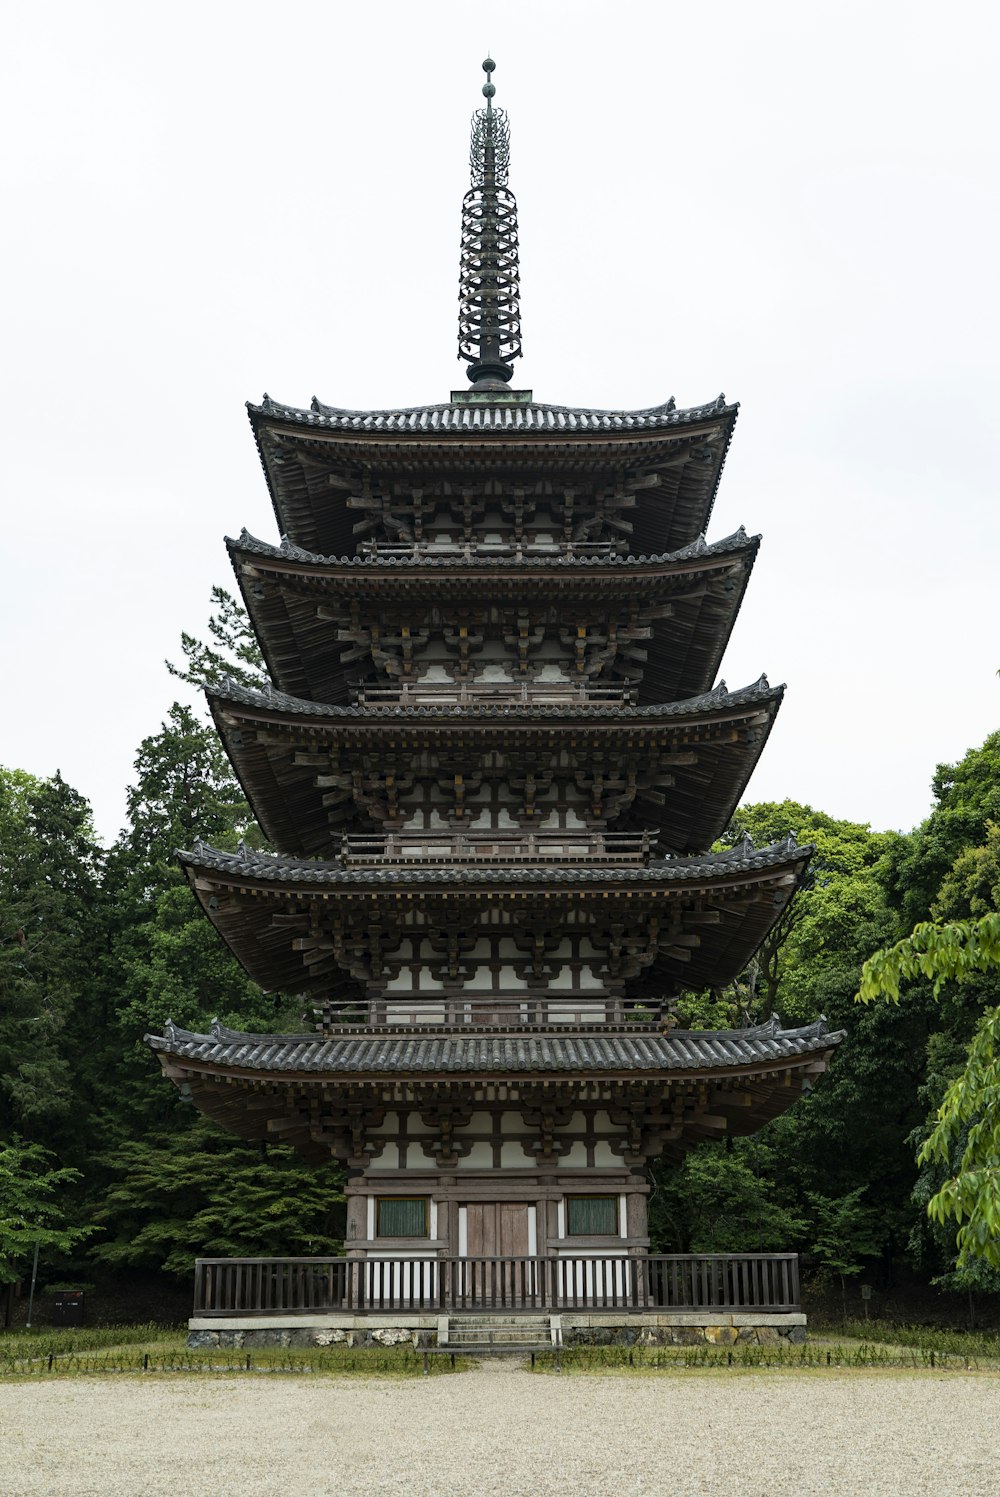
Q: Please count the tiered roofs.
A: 5